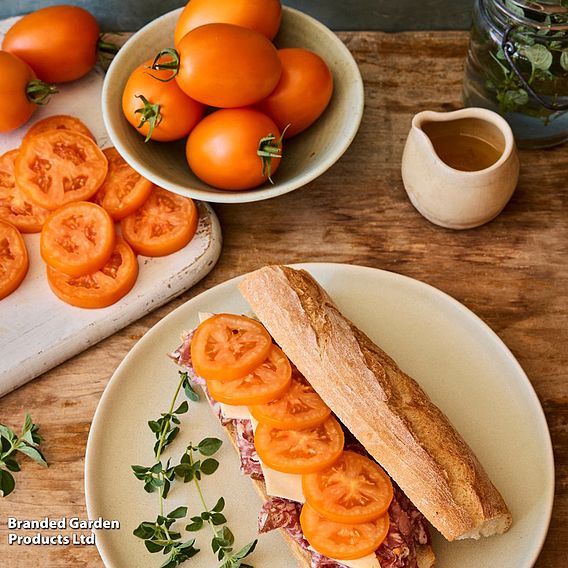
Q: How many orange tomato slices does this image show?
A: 14